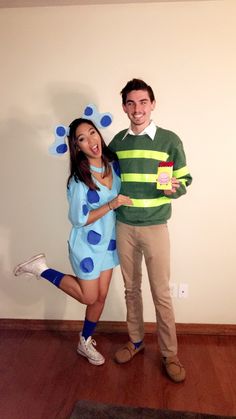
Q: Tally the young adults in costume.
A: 2